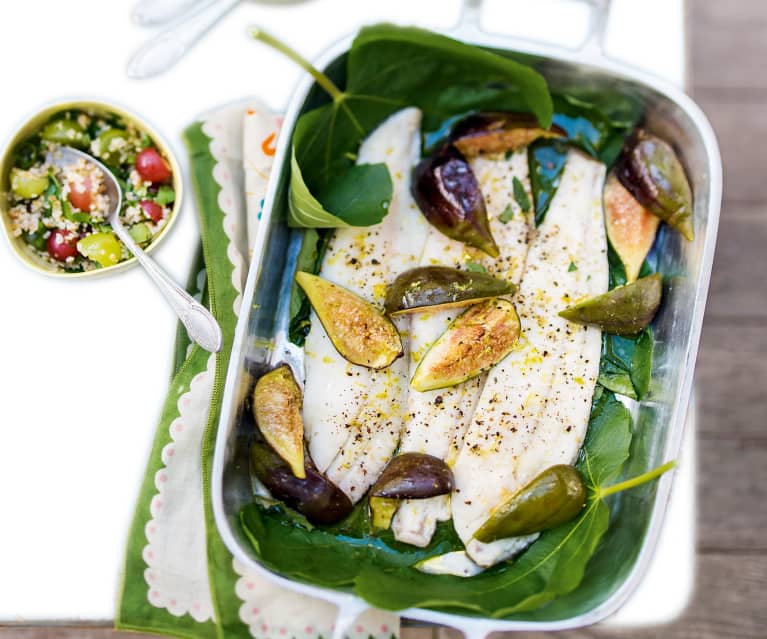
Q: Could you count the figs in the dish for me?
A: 12